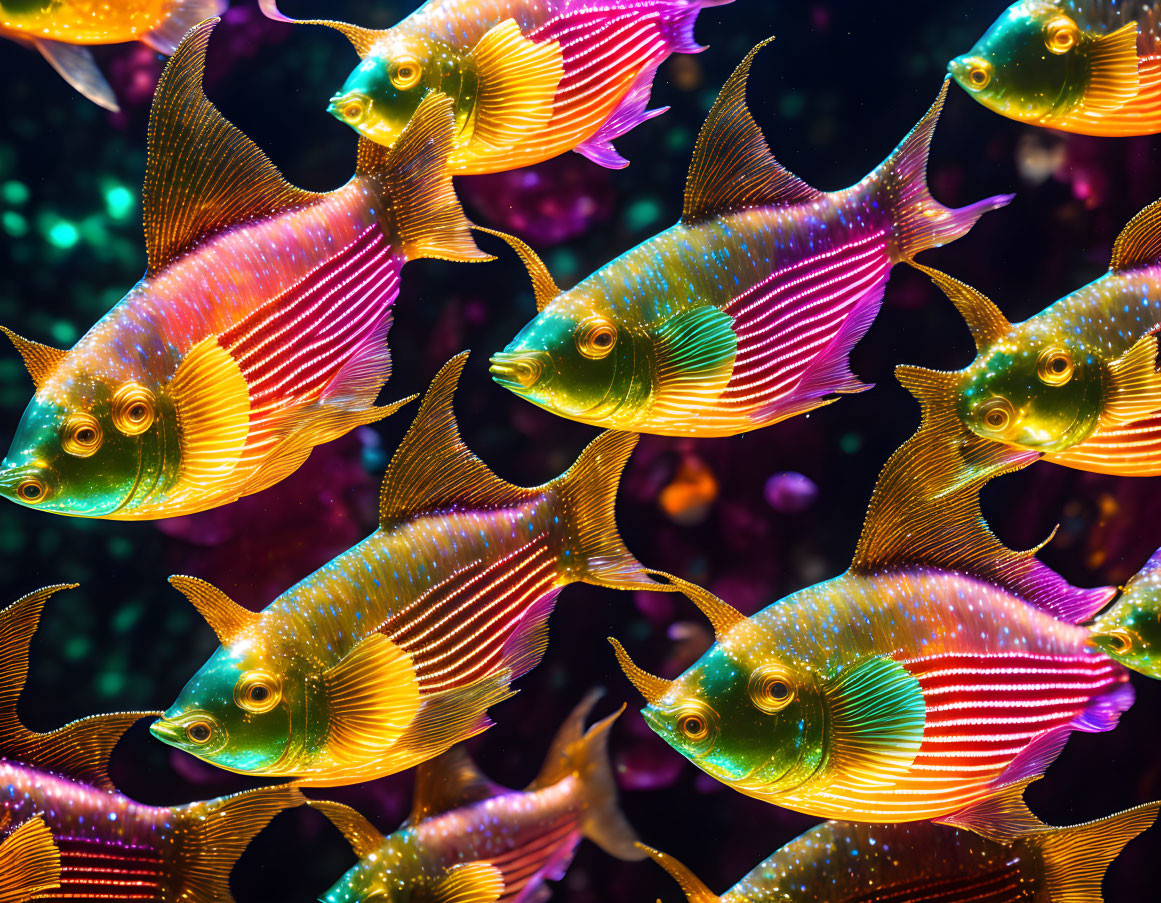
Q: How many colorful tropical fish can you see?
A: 12